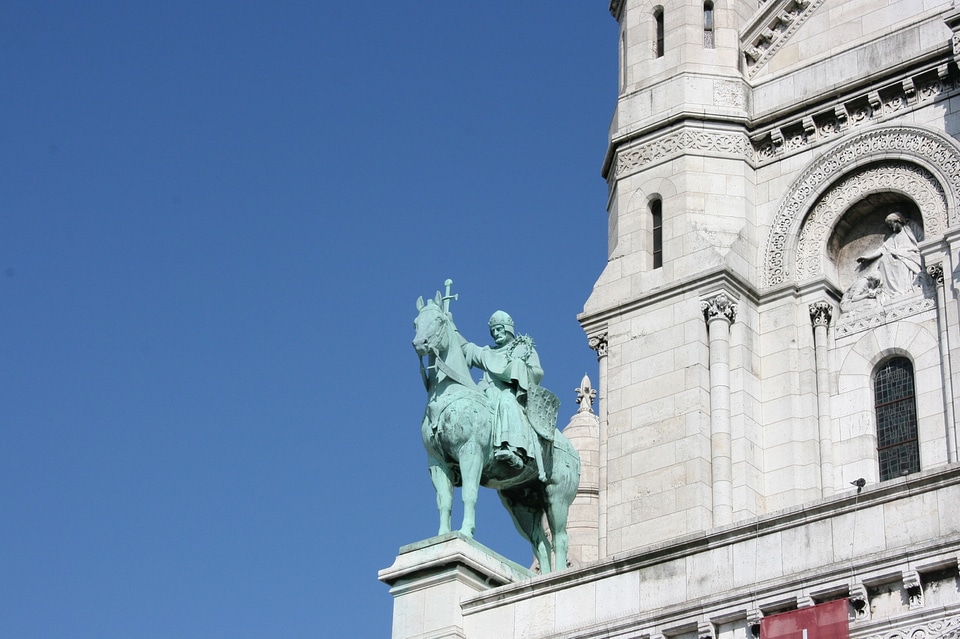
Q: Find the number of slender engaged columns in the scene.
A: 4